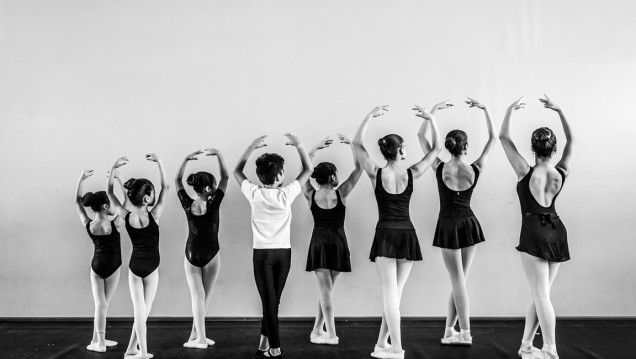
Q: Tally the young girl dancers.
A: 7